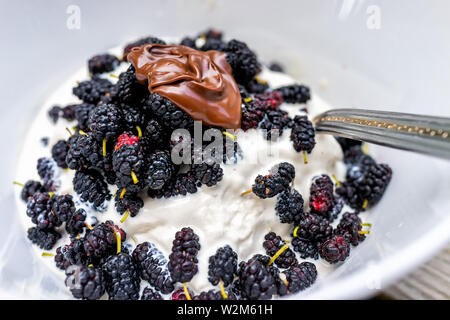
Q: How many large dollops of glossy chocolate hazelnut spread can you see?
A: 1